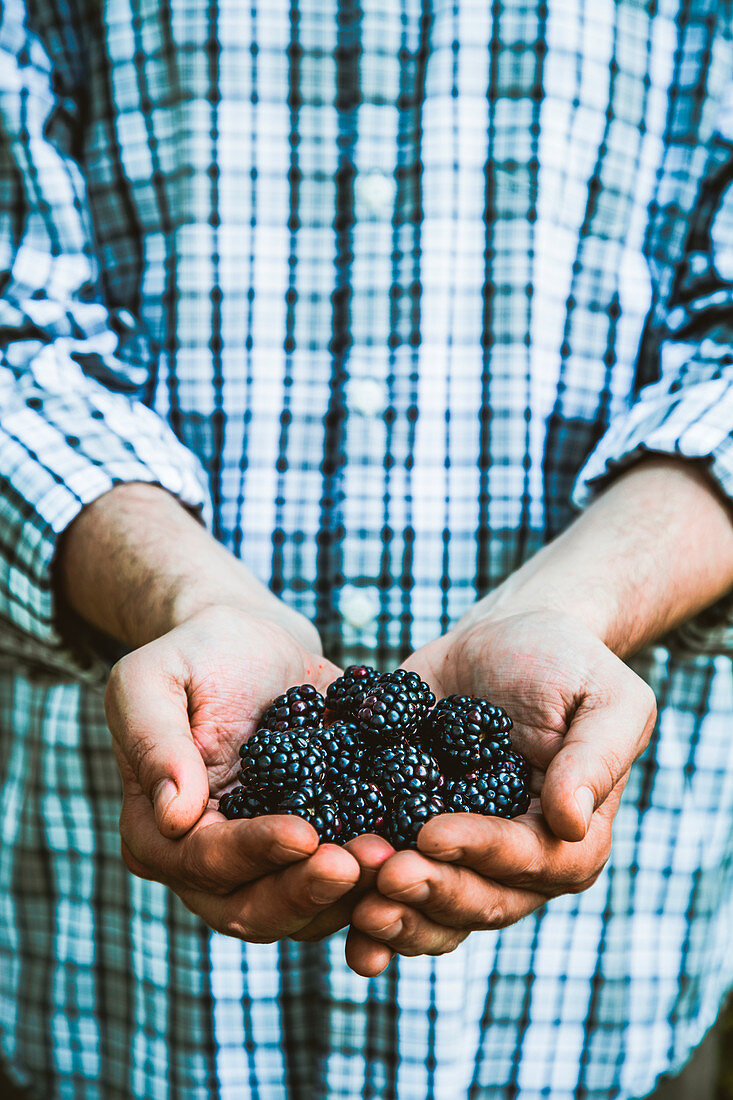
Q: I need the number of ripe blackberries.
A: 13